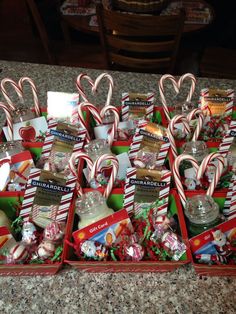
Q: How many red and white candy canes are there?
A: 15